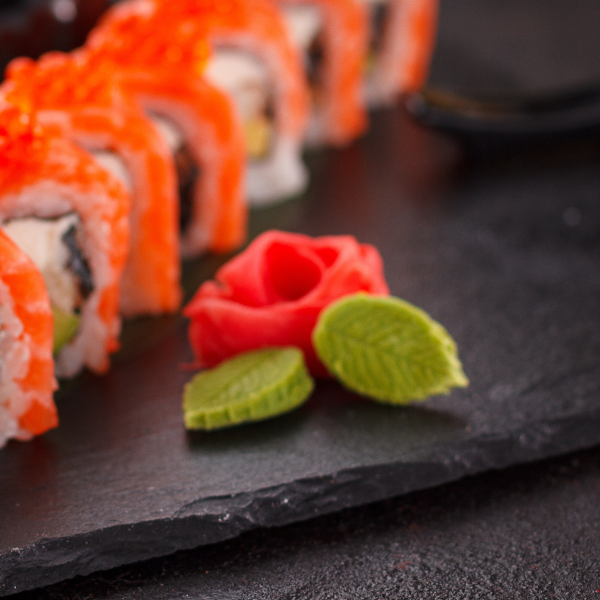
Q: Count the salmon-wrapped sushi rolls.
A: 7